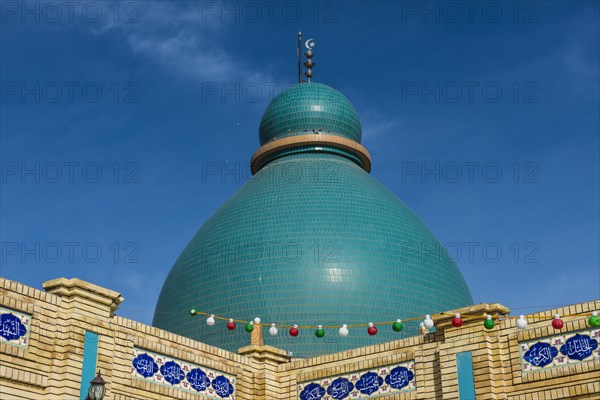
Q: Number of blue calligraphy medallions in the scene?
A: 11